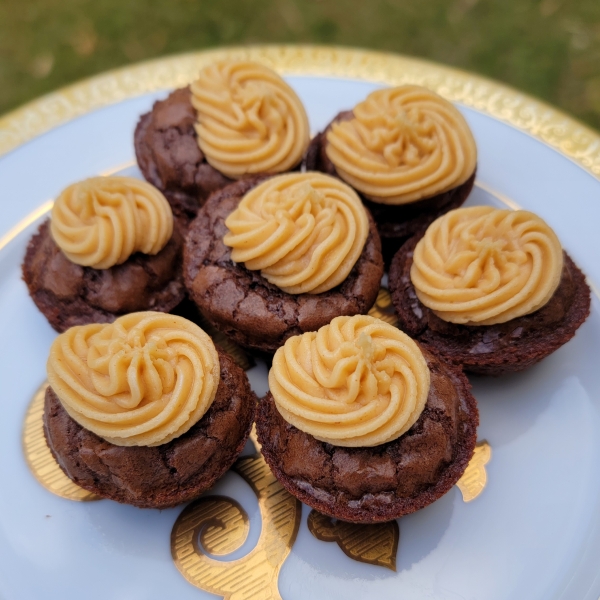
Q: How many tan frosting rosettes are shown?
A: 7